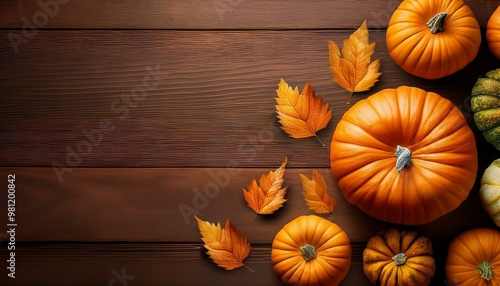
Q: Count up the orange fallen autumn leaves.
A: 5